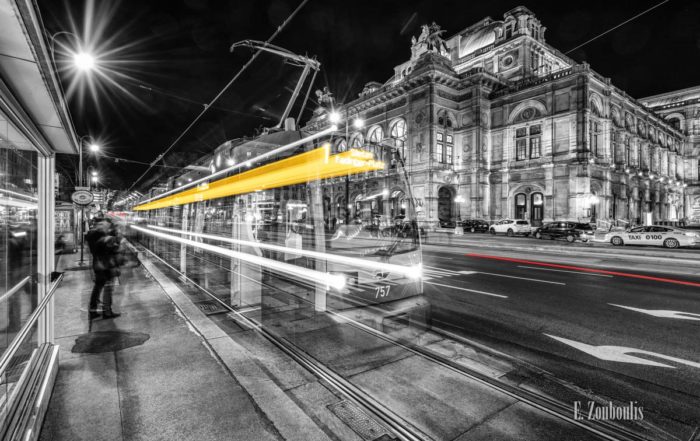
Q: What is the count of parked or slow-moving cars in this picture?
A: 4